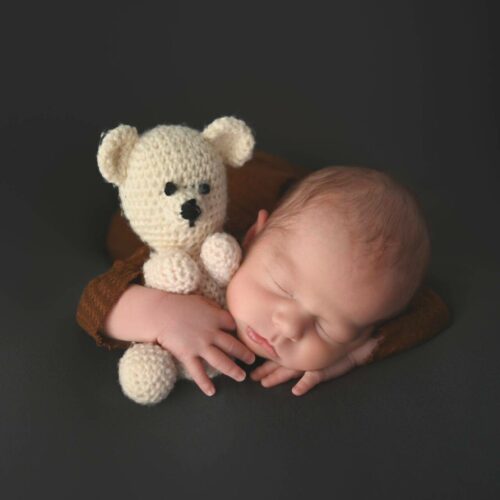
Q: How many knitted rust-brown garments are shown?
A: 1